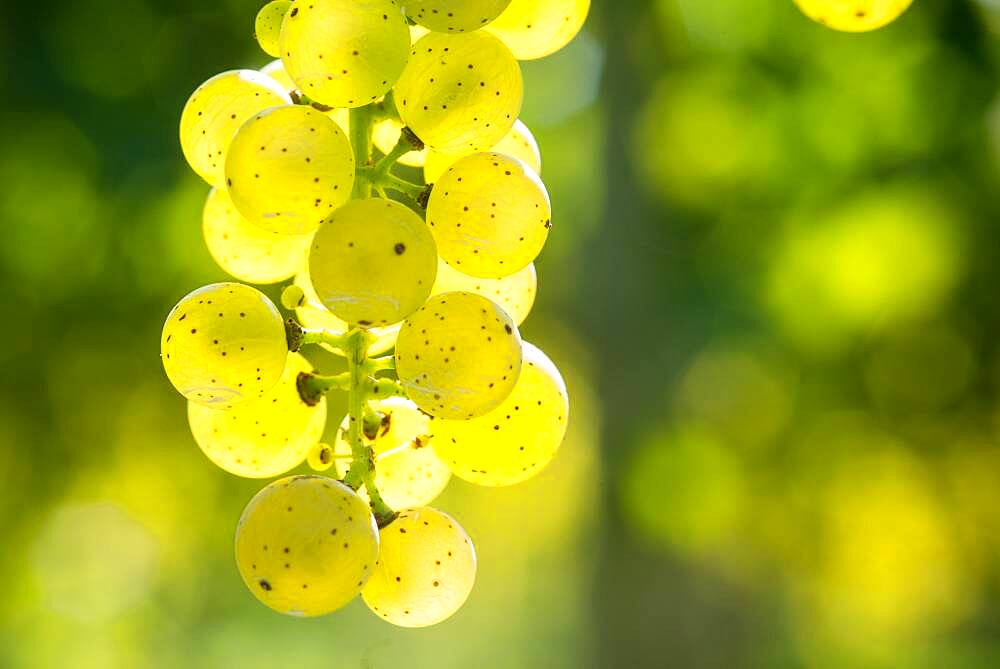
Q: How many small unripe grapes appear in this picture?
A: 3